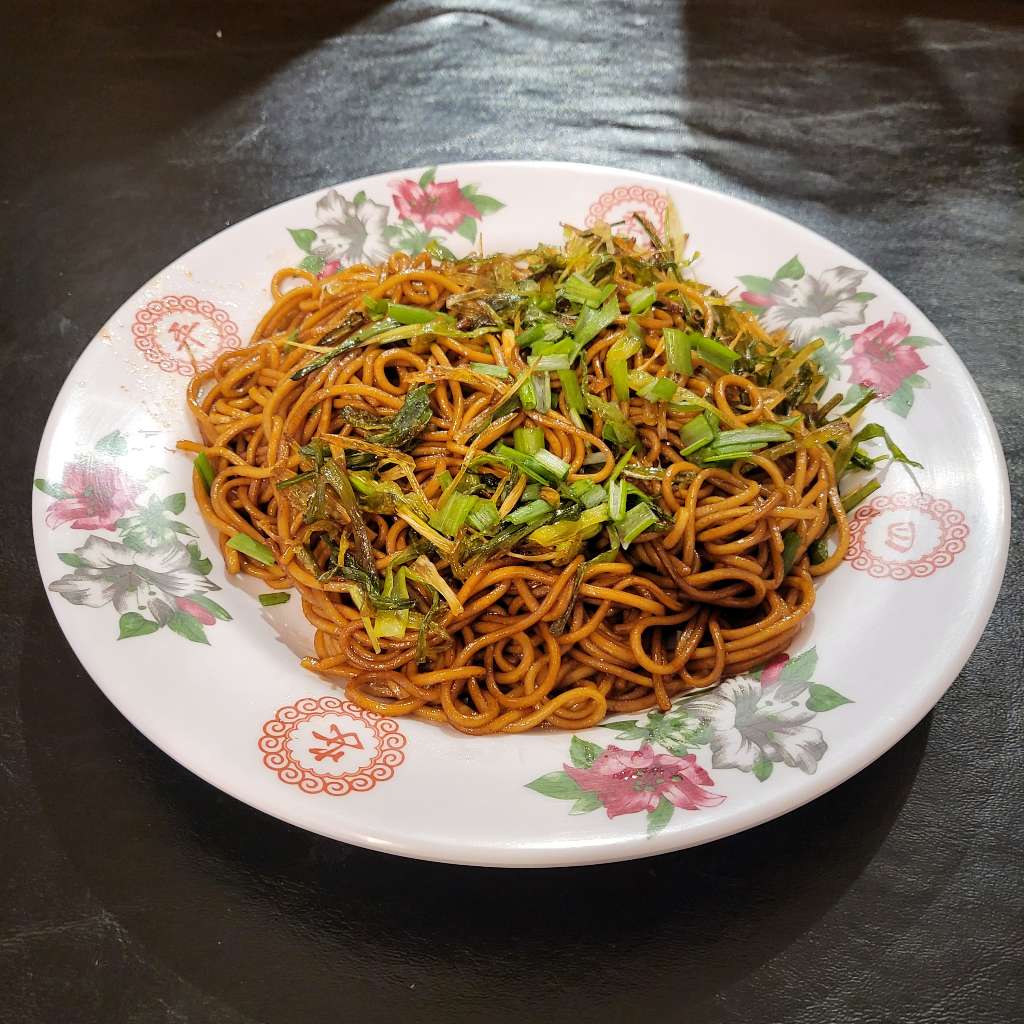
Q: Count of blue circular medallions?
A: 0